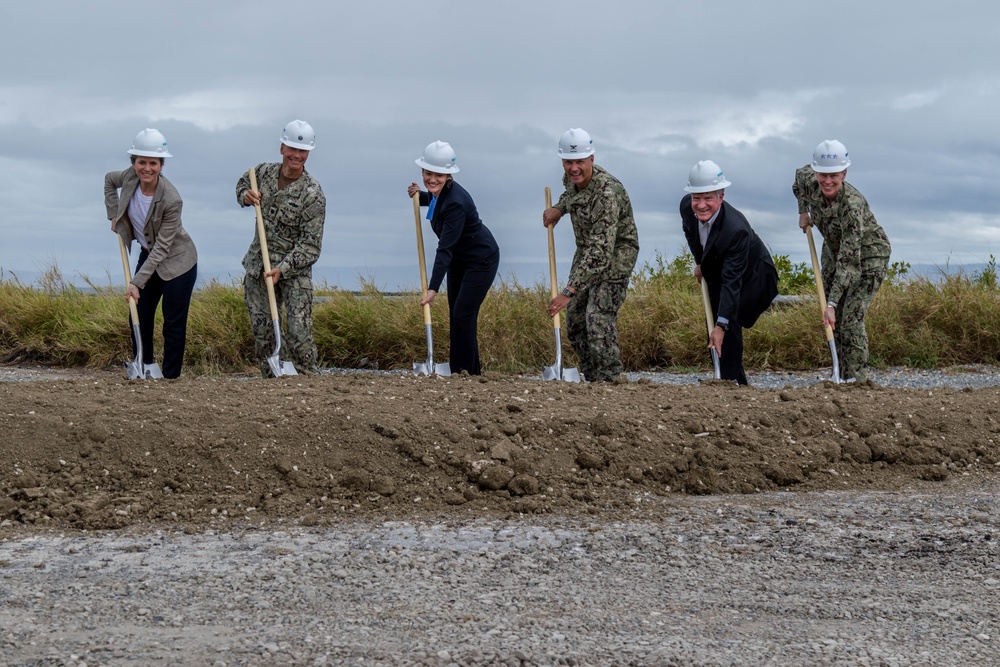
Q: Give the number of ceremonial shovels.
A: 6